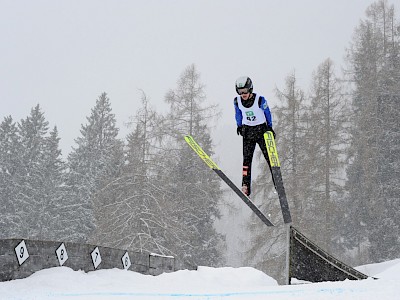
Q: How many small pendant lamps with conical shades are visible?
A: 0